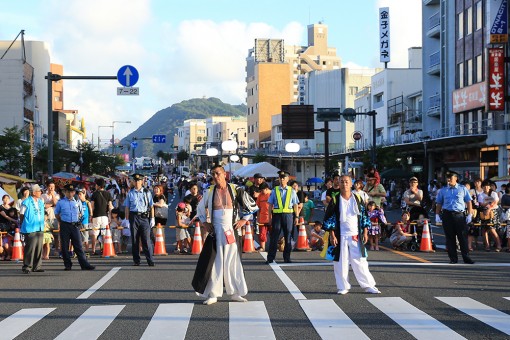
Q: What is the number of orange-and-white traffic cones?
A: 7